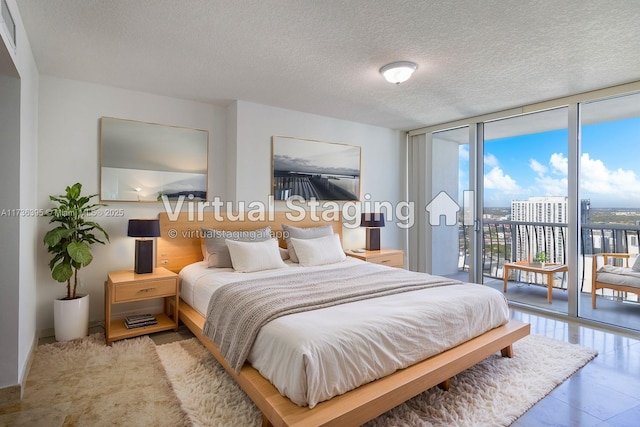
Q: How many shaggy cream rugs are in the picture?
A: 2